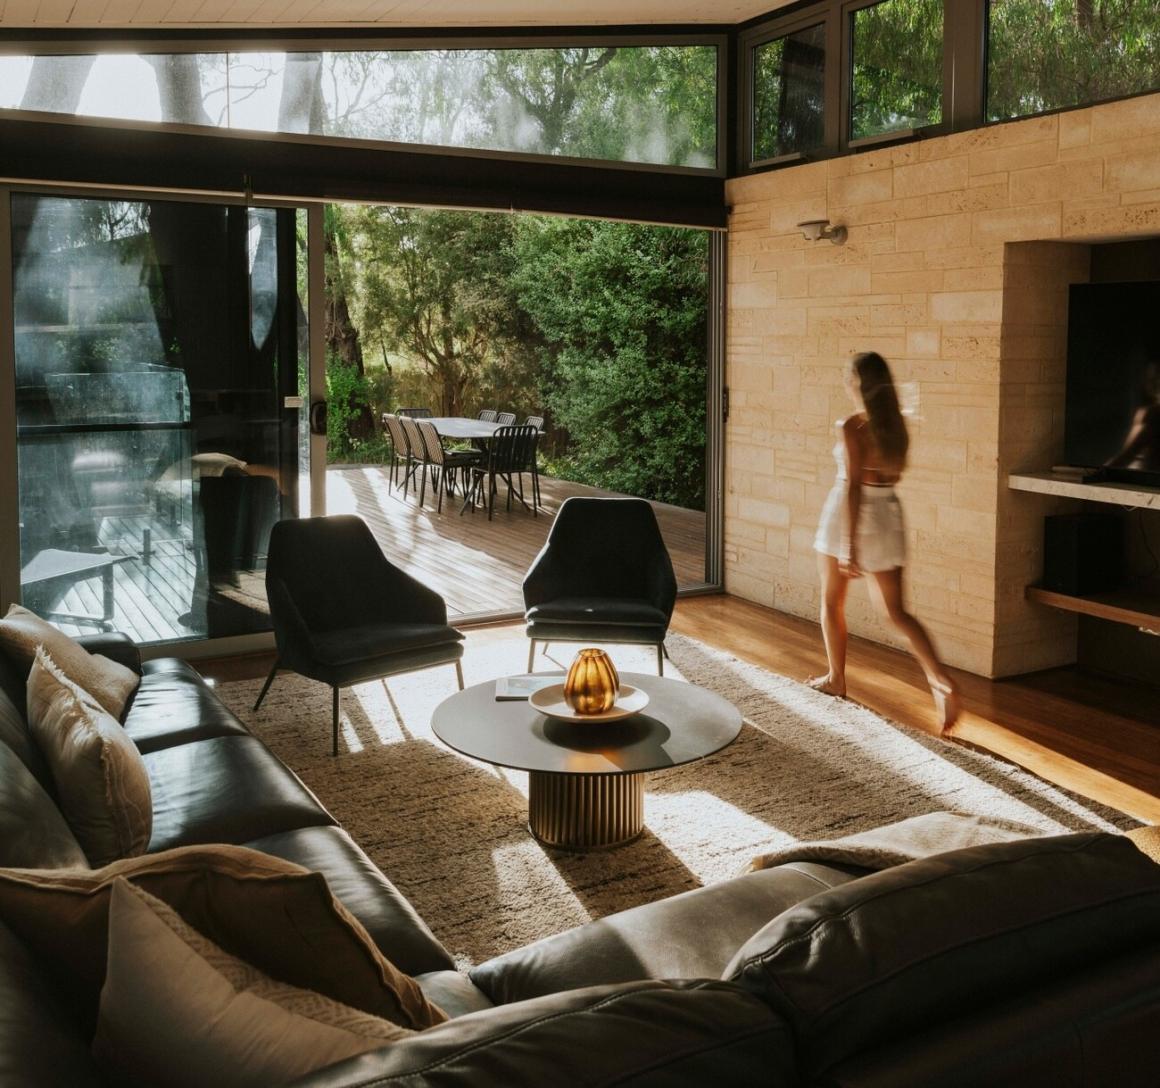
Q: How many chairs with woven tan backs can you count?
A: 3